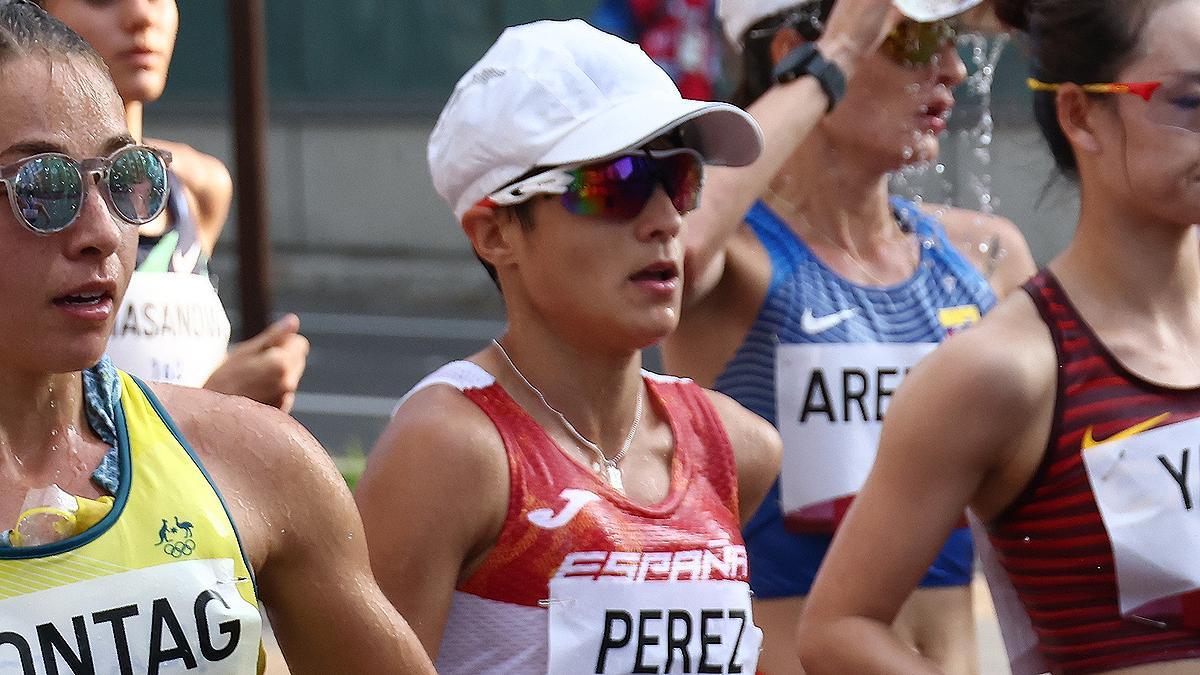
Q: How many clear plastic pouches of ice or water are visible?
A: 1